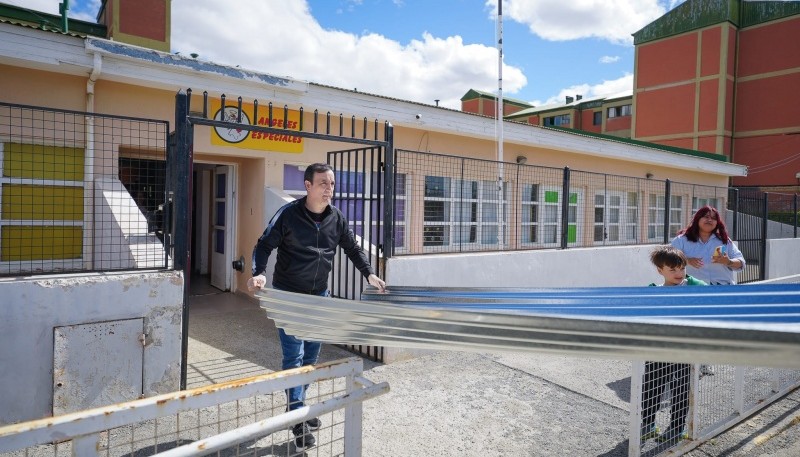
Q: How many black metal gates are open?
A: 1